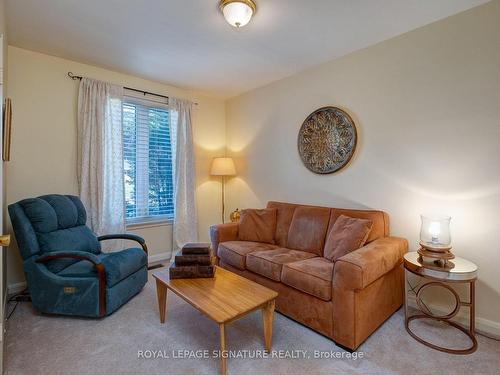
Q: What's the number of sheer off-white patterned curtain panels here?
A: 2